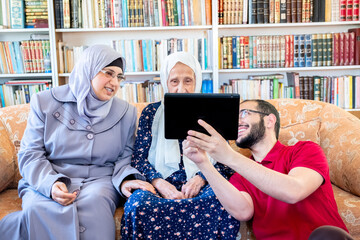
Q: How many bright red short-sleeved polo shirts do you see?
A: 1